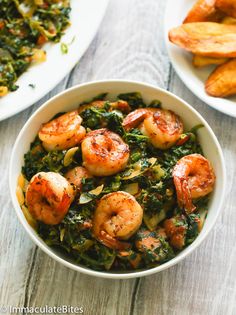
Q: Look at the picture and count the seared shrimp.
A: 6